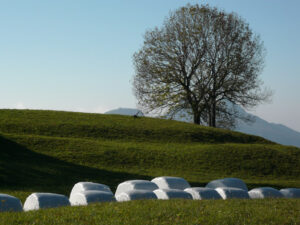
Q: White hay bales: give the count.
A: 13